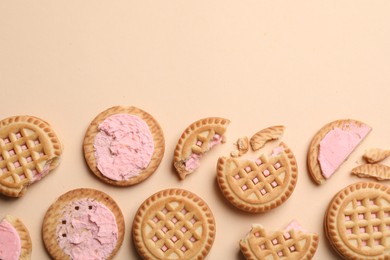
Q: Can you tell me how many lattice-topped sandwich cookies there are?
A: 6